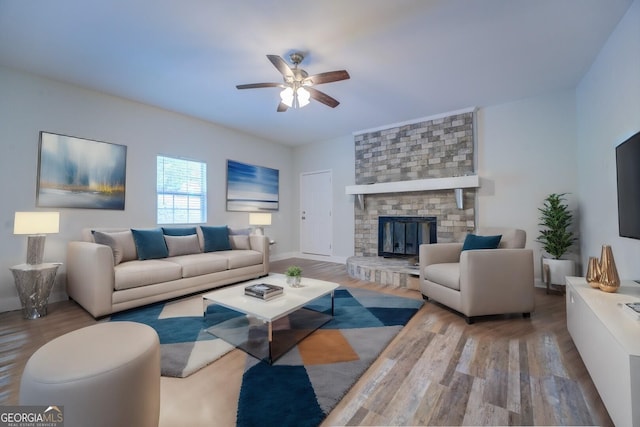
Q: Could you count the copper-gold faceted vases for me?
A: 2